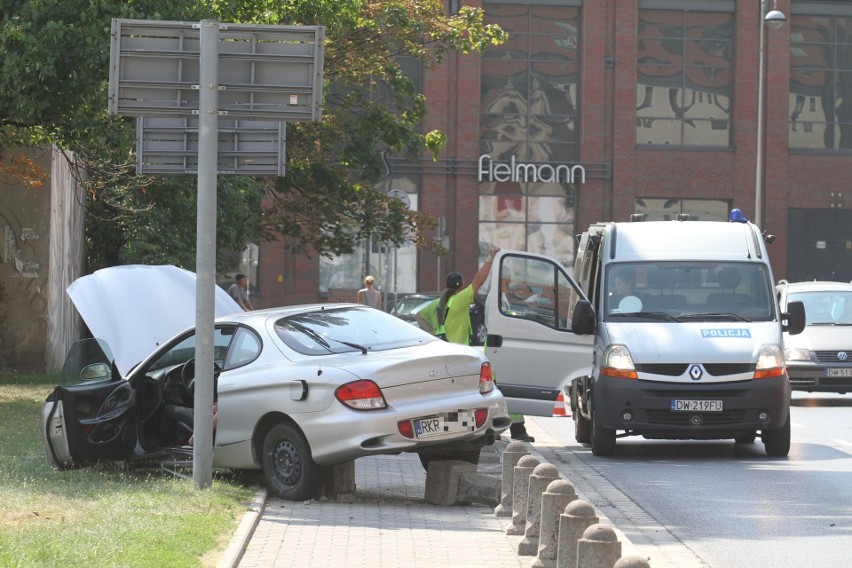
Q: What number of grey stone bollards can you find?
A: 7